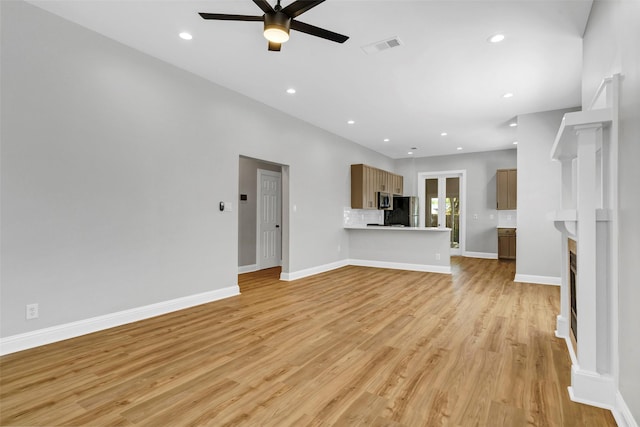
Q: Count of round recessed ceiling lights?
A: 11